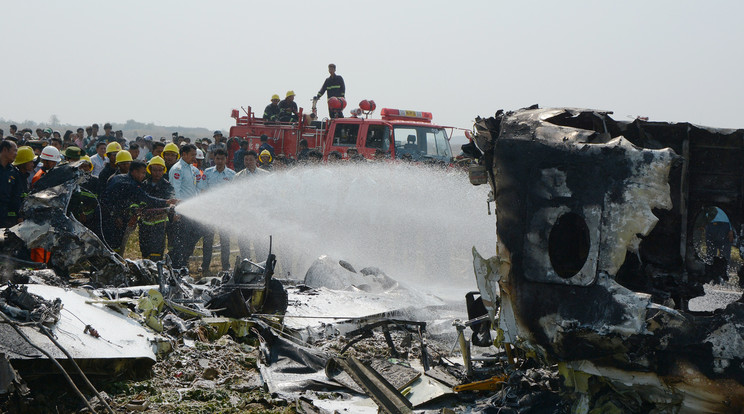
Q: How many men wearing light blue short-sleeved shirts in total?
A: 2